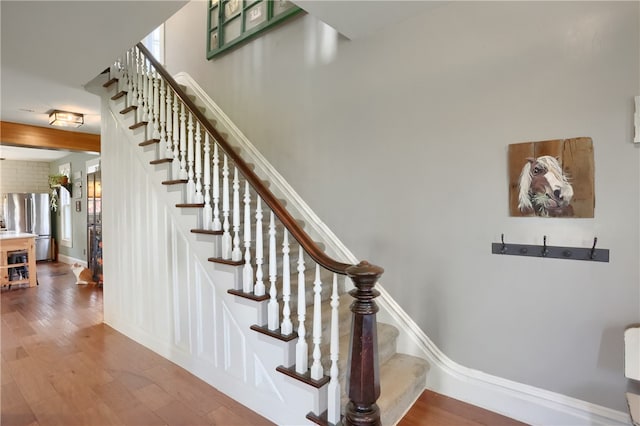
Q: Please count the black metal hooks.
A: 3